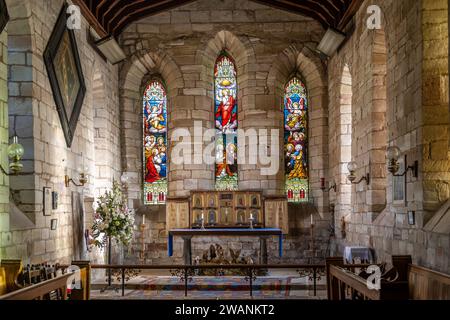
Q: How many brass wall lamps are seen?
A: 4